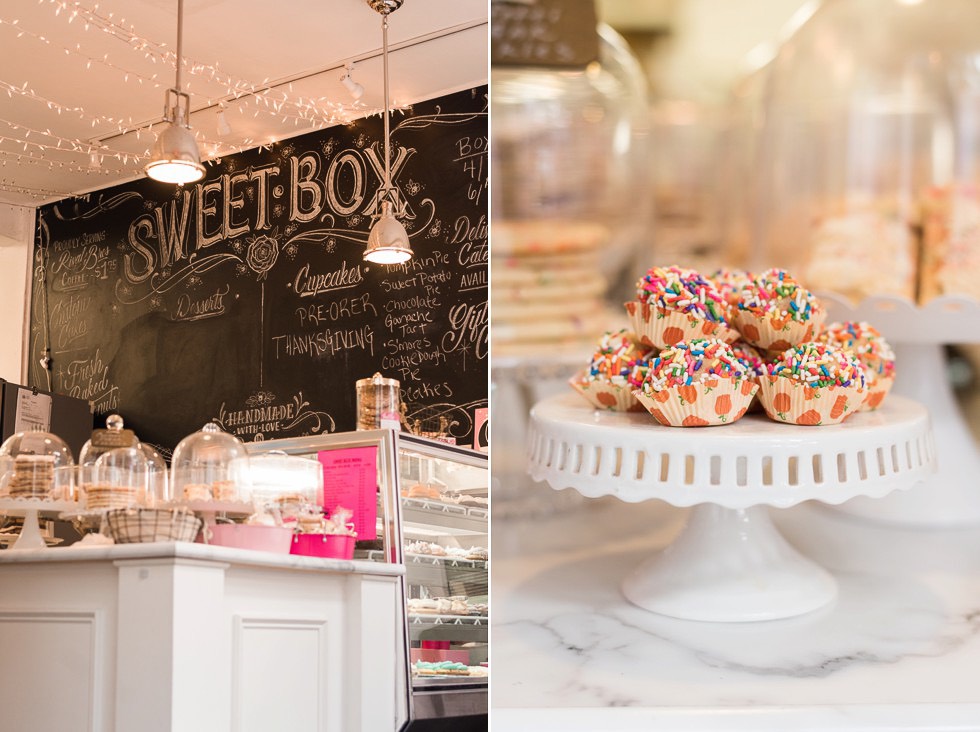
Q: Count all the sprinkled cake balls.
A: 8